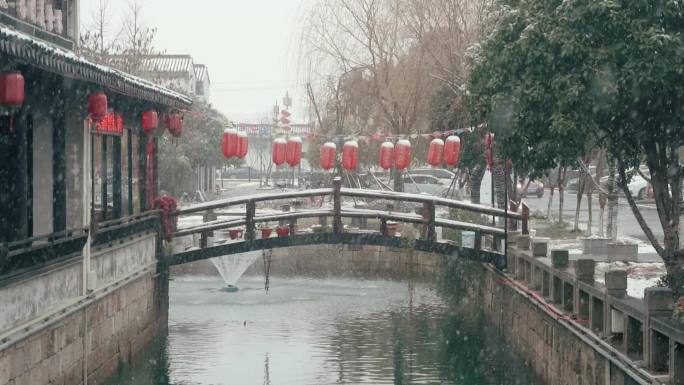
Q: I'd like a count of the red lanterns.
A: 14